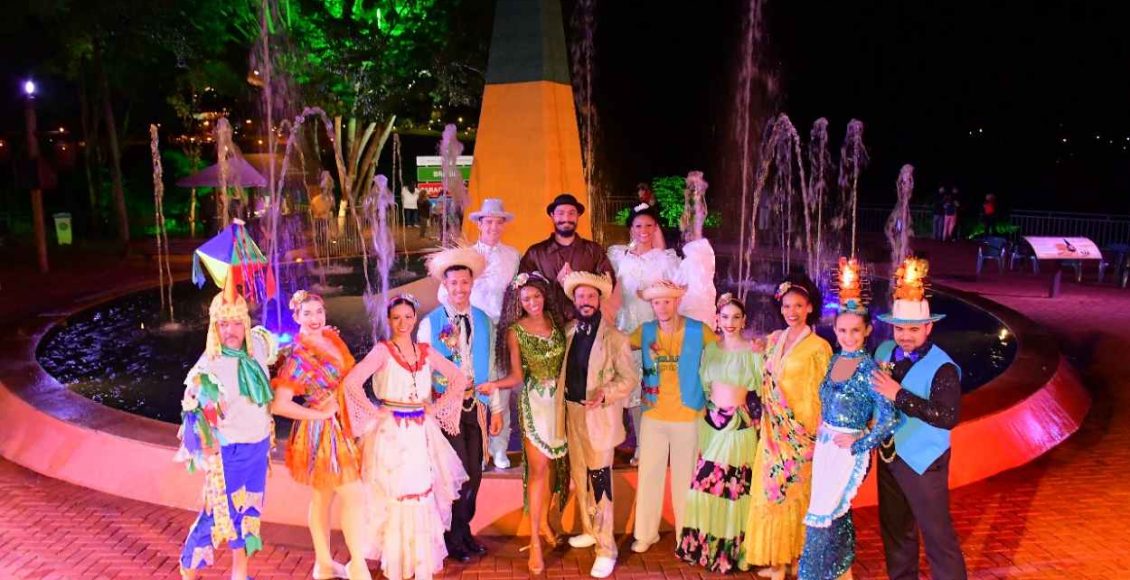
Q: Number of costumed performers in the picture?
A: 14